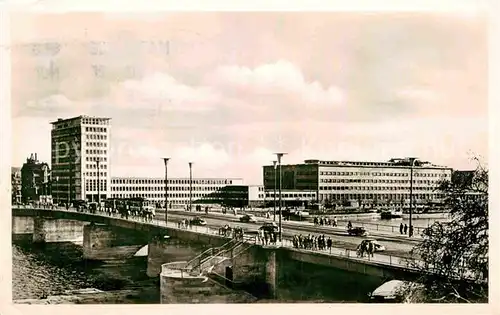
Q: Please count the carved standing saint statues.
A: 0